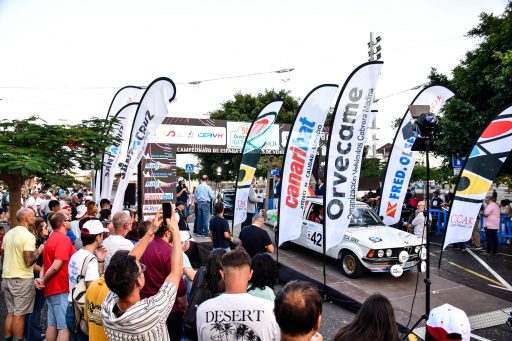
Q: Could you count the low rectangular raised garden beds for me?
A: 0